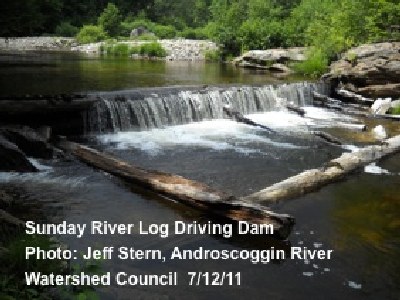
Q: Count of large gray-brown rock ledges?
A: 2